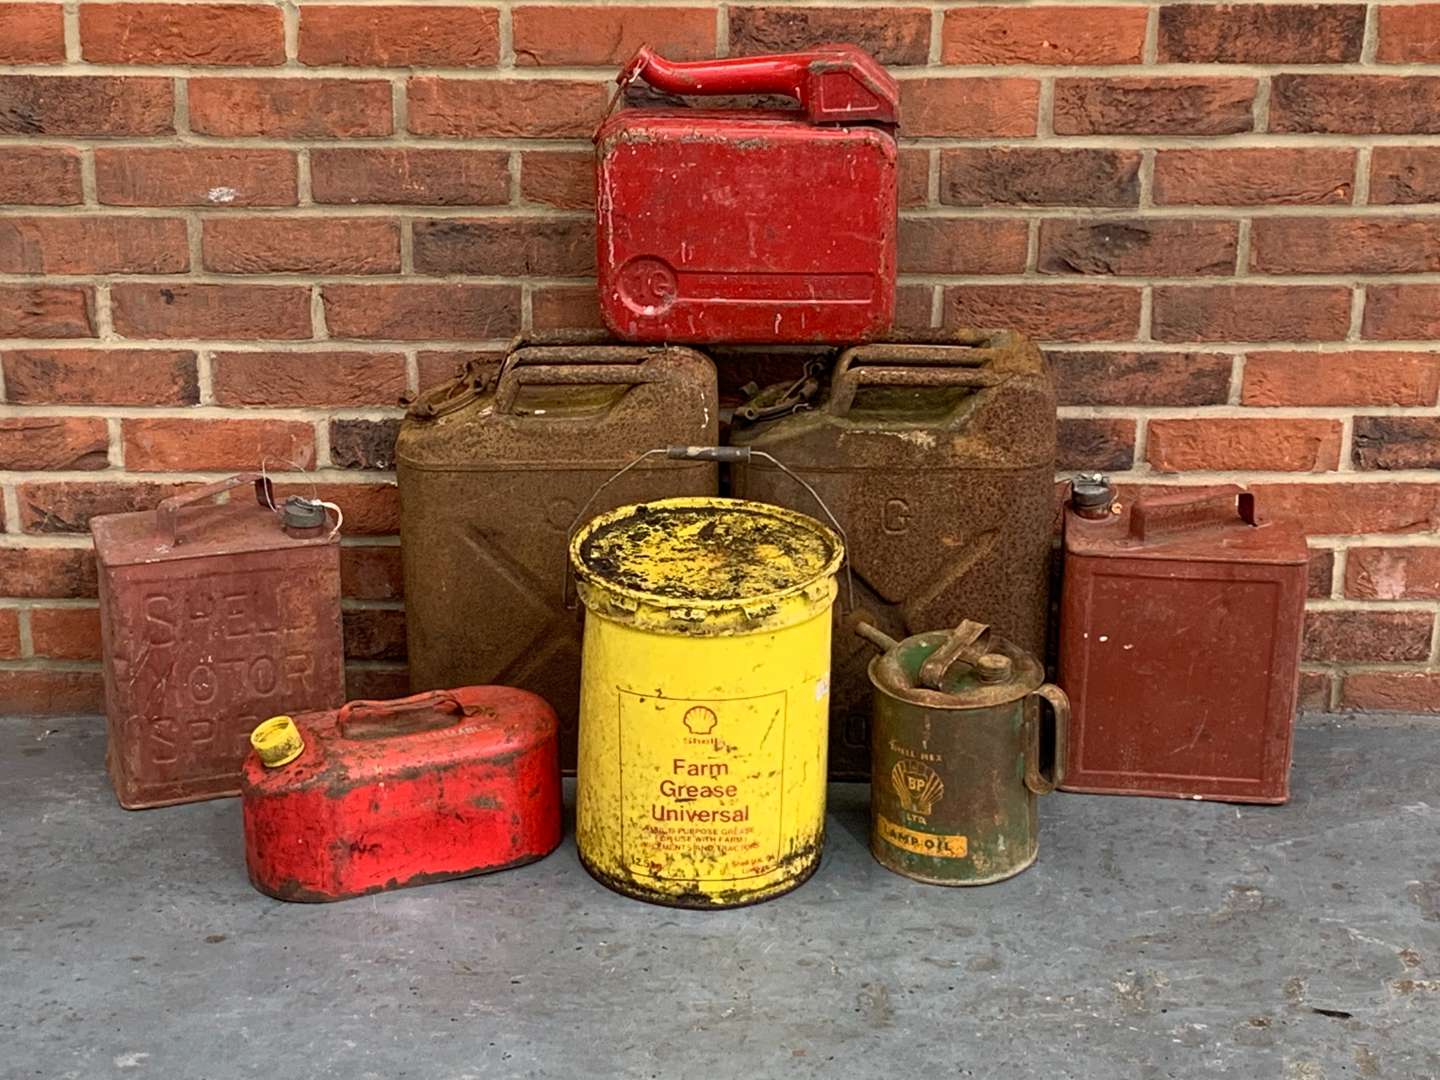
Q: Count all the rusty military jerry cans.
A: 2